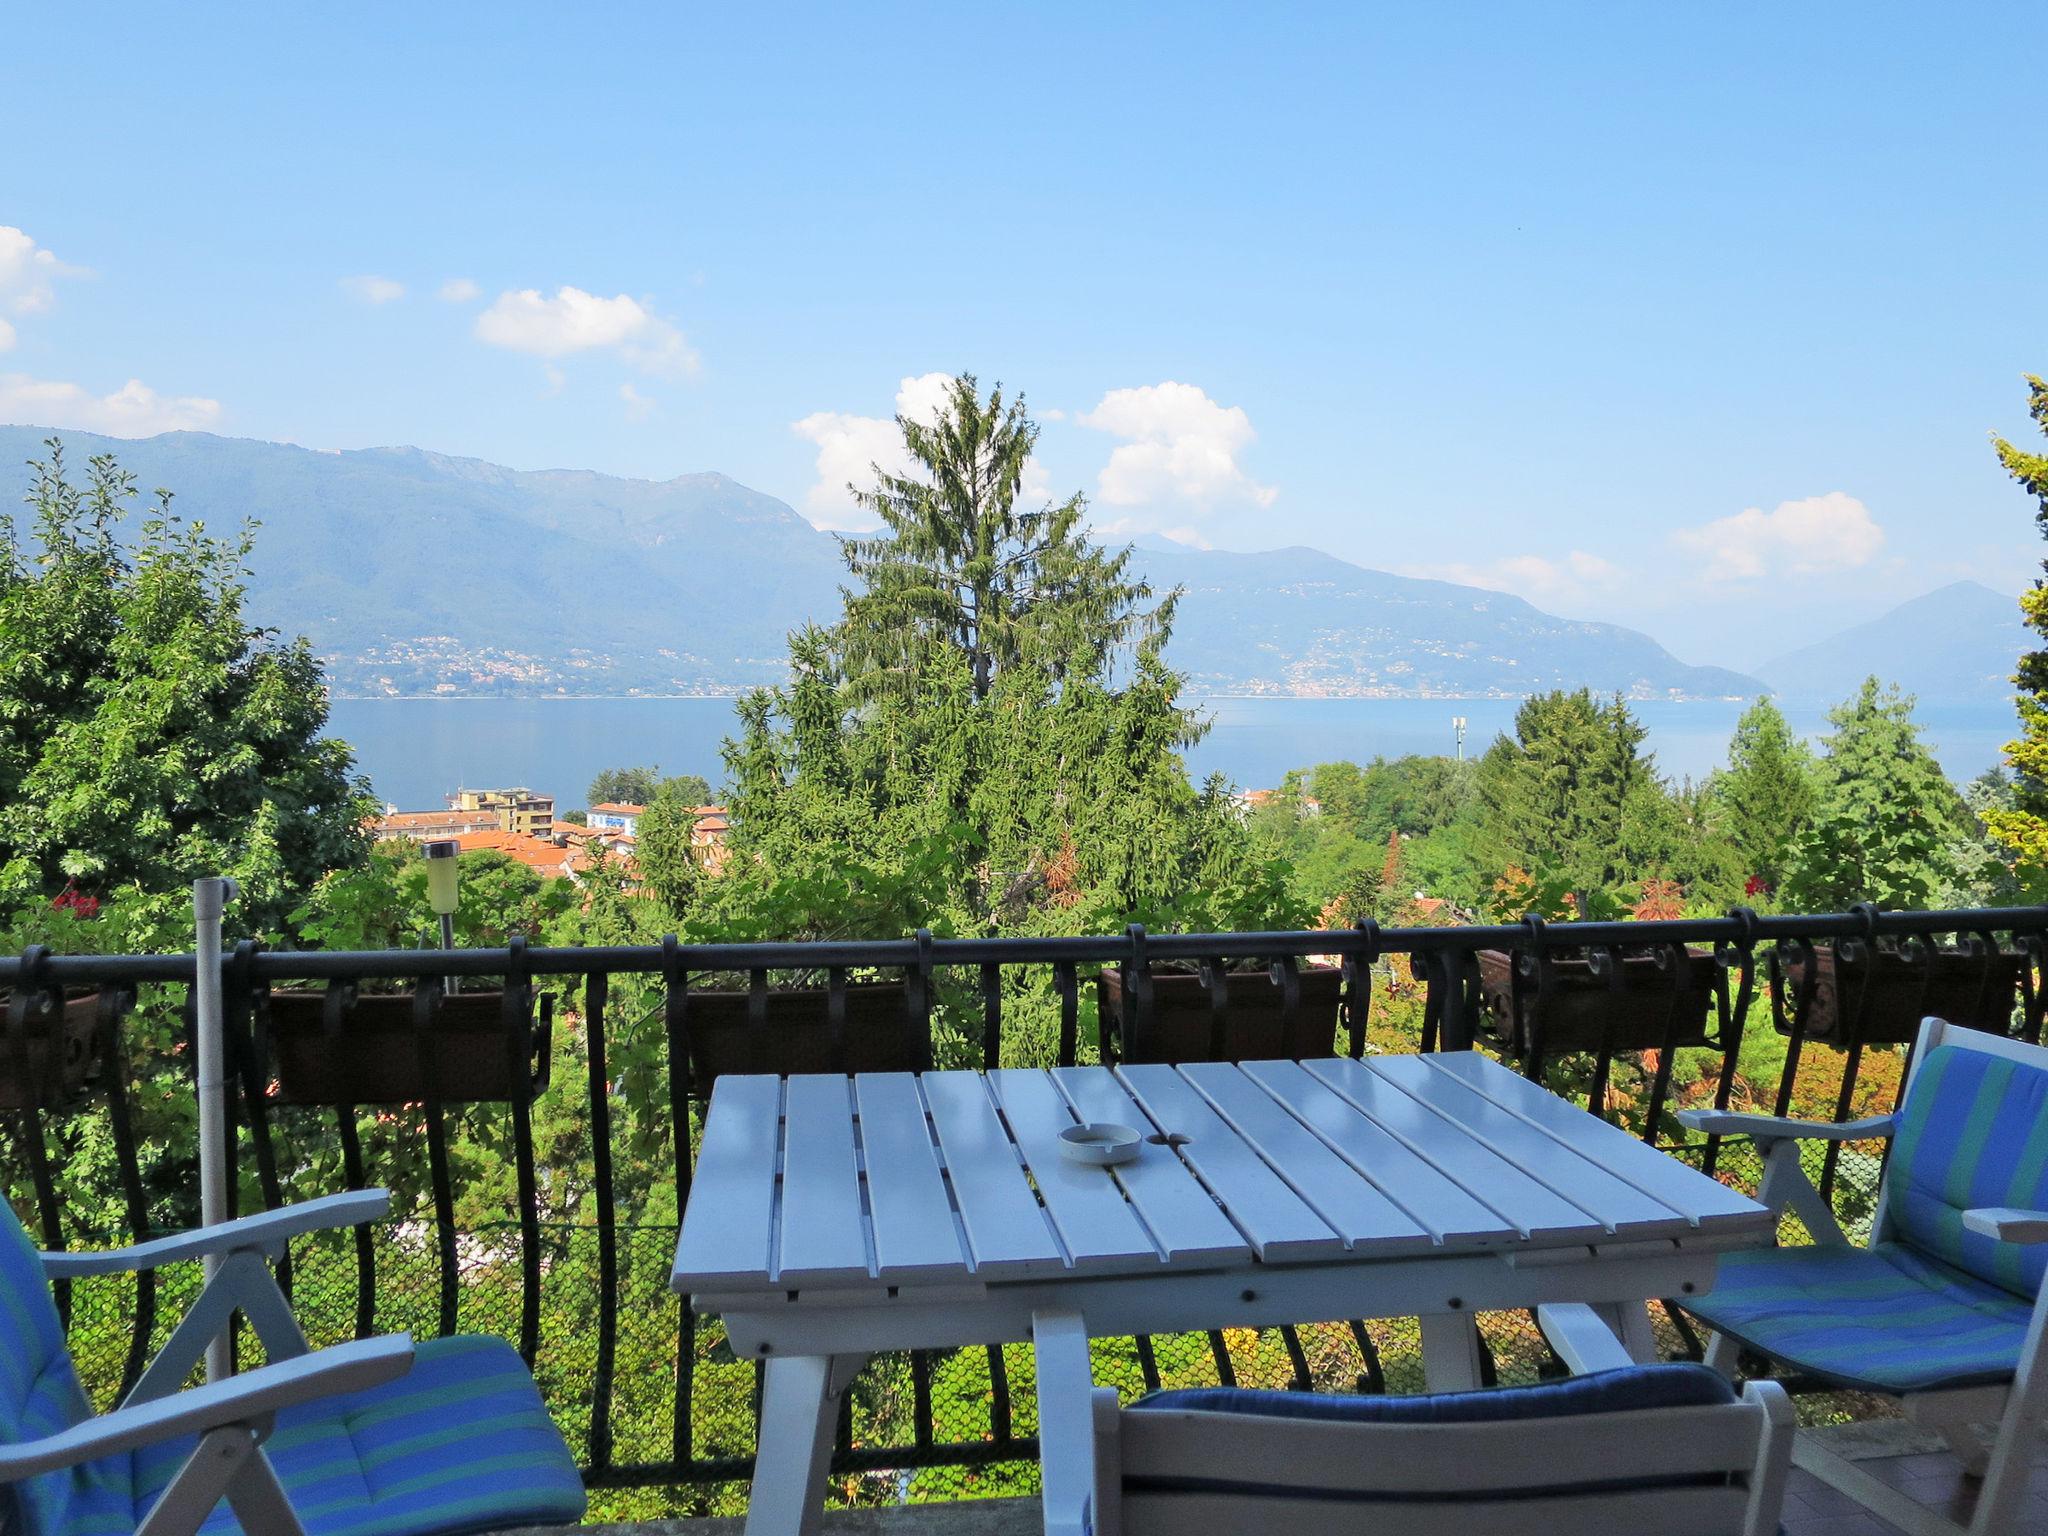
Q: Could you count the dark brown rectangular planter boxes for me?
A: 6